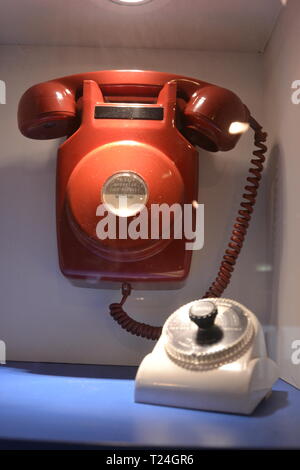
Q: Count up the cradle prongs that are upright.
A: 2